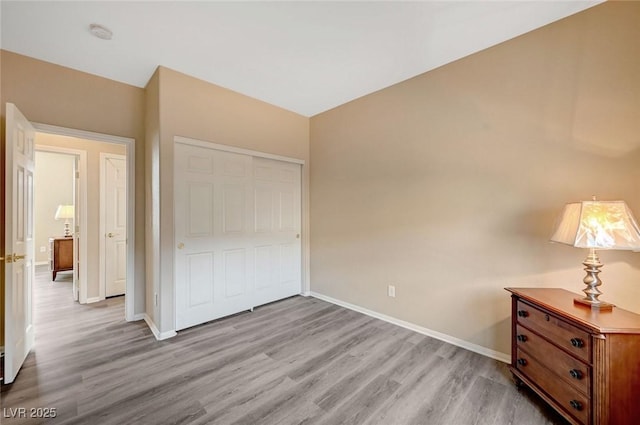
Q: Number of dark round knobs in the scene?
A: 6